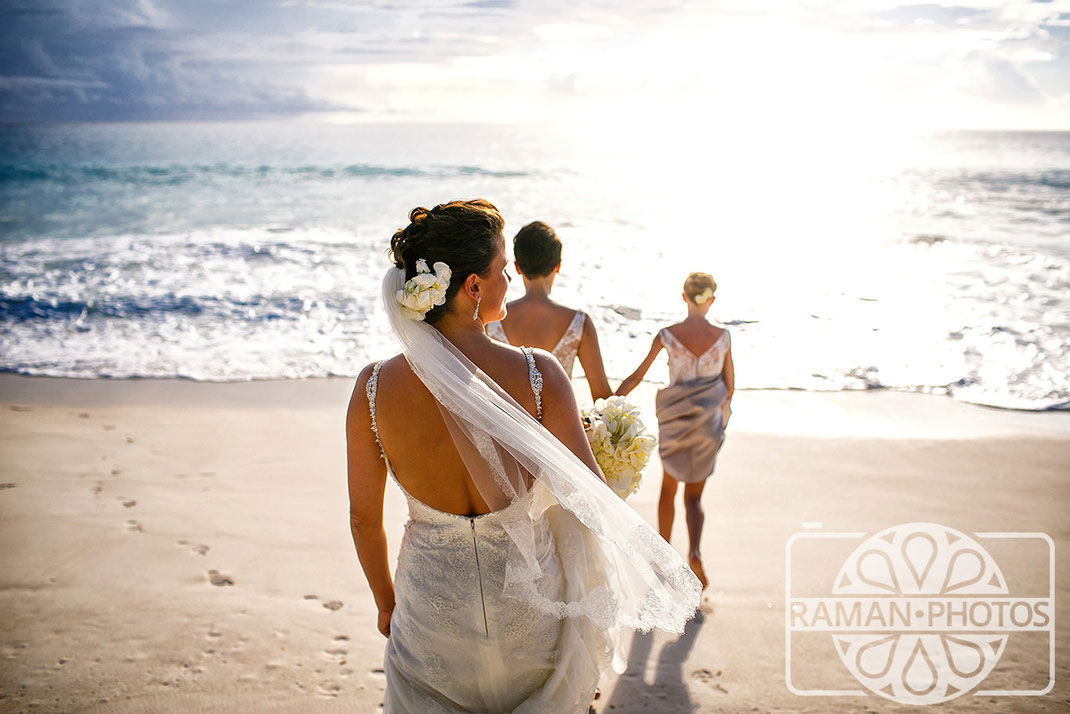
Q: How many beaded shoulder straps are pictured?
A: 2